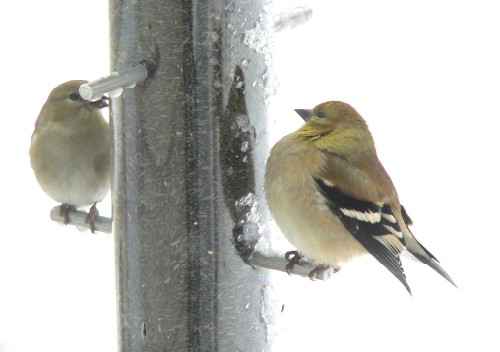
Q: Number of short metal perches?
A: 4